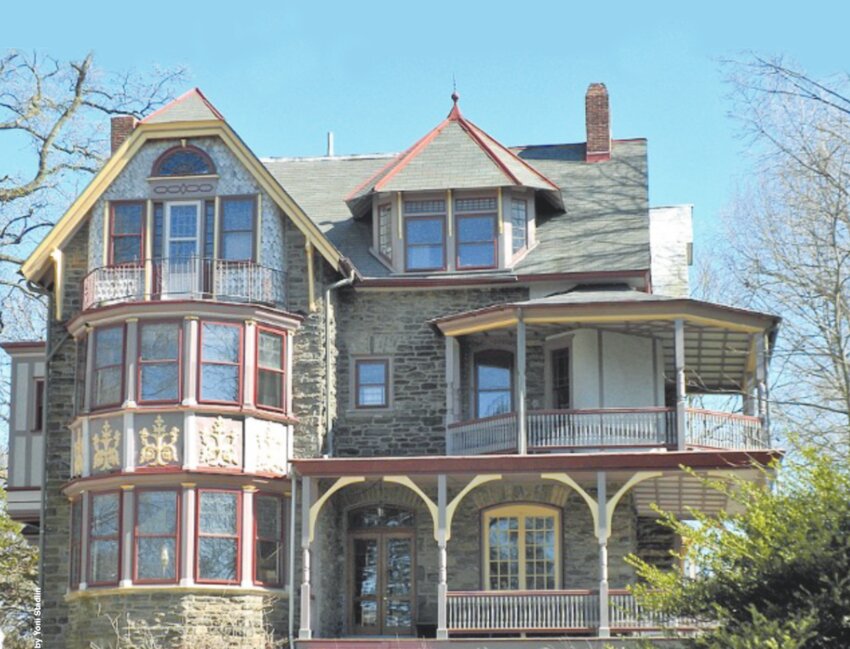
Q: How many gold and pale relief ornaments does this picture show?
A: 5